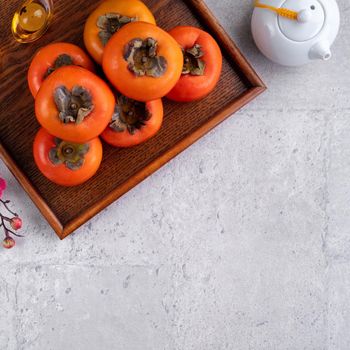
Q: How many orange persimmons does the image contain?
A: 7